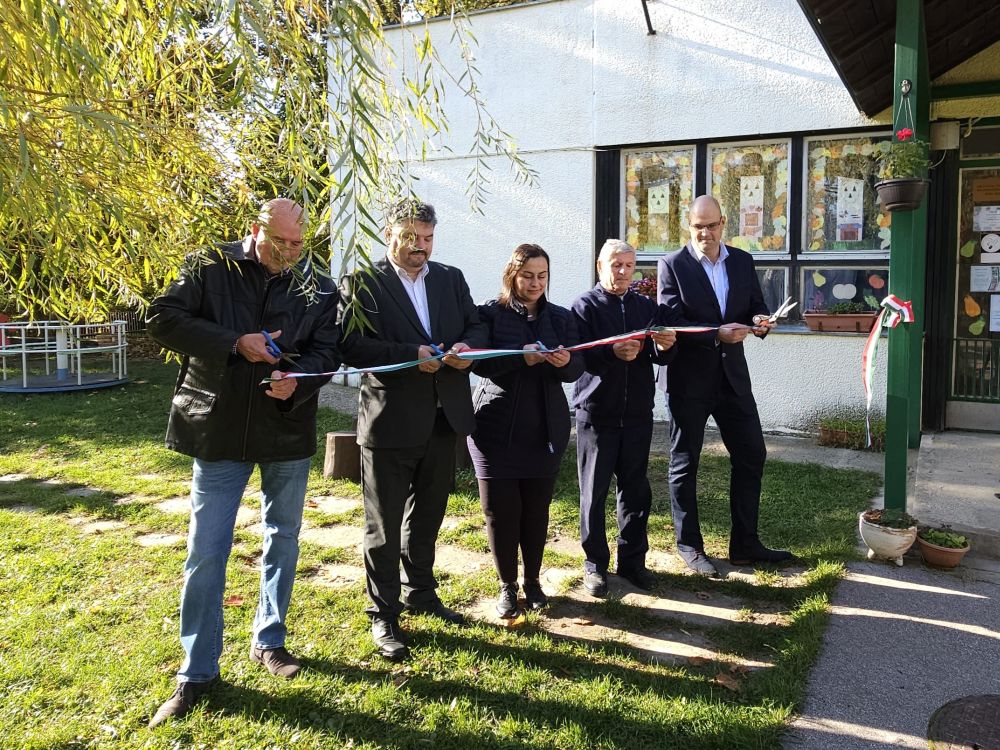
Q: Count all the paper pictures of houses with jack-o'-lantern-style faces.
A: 3